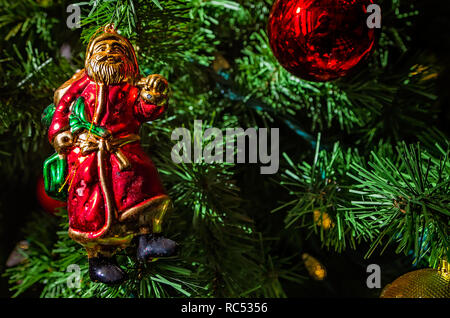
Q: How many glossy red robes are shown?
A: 1